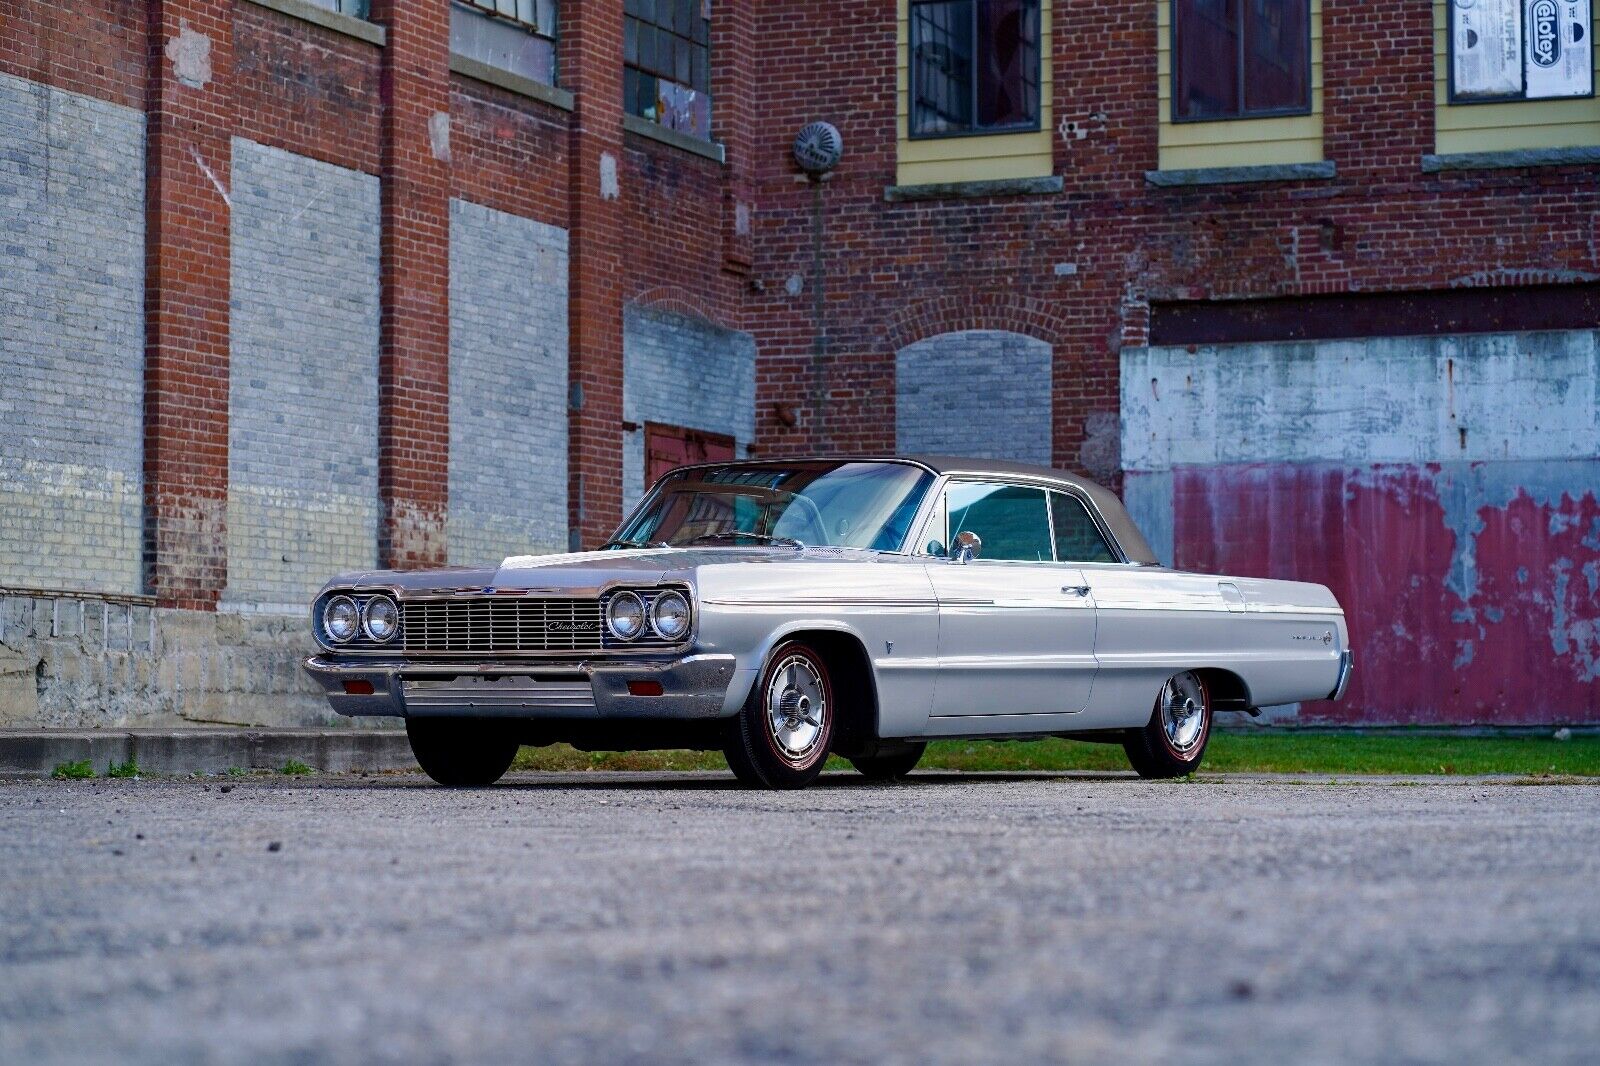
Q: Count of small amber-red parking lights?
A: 2